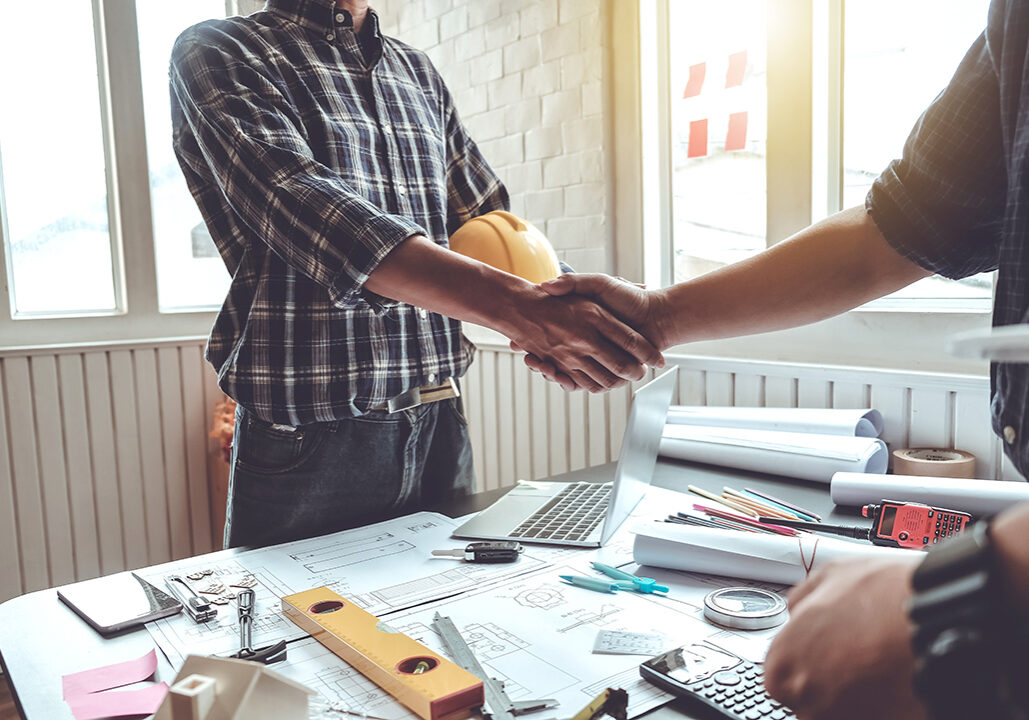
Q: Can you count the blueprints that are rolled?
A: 4